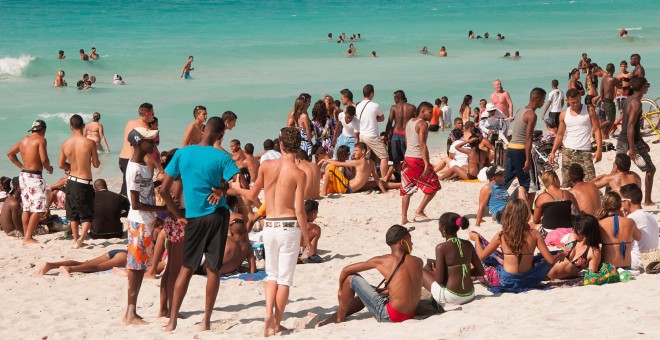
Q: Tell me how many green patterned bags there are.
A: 1